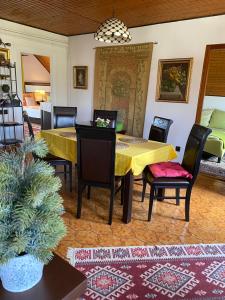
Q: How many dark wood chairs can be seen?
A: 6